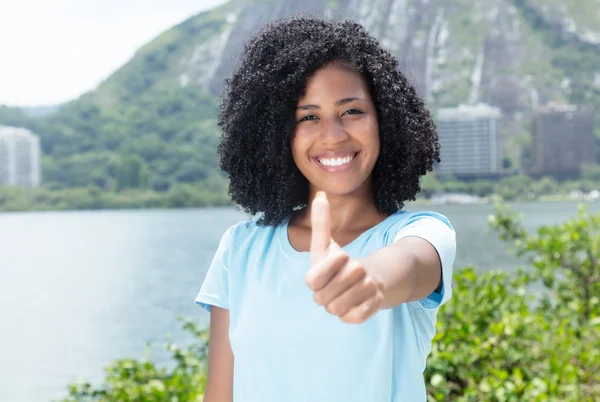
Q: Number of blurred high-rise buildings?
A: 3